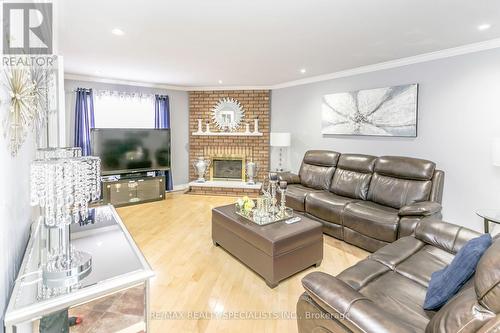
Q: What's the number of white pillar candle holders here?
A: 4